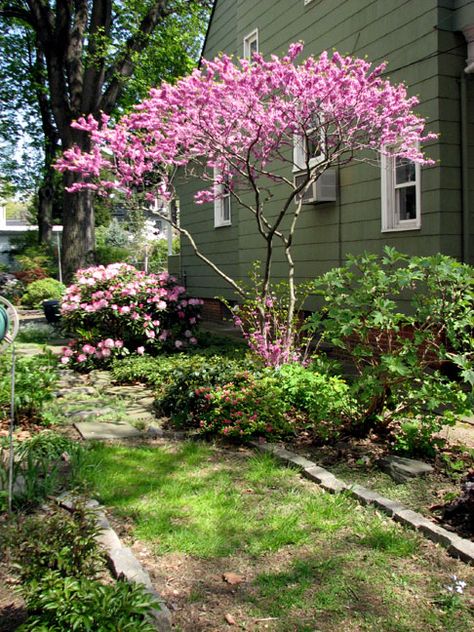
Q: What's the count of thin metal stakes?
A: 1